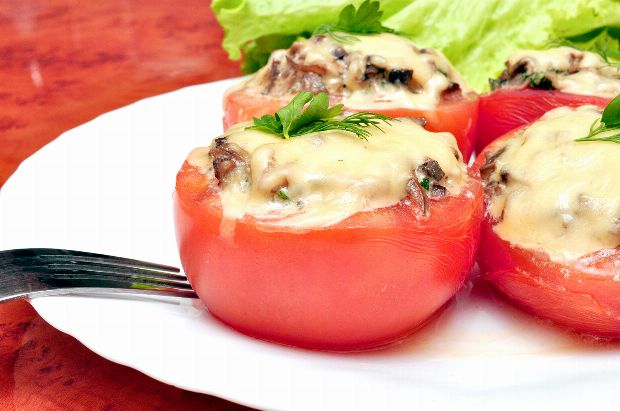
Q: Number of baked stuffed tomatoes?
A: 4